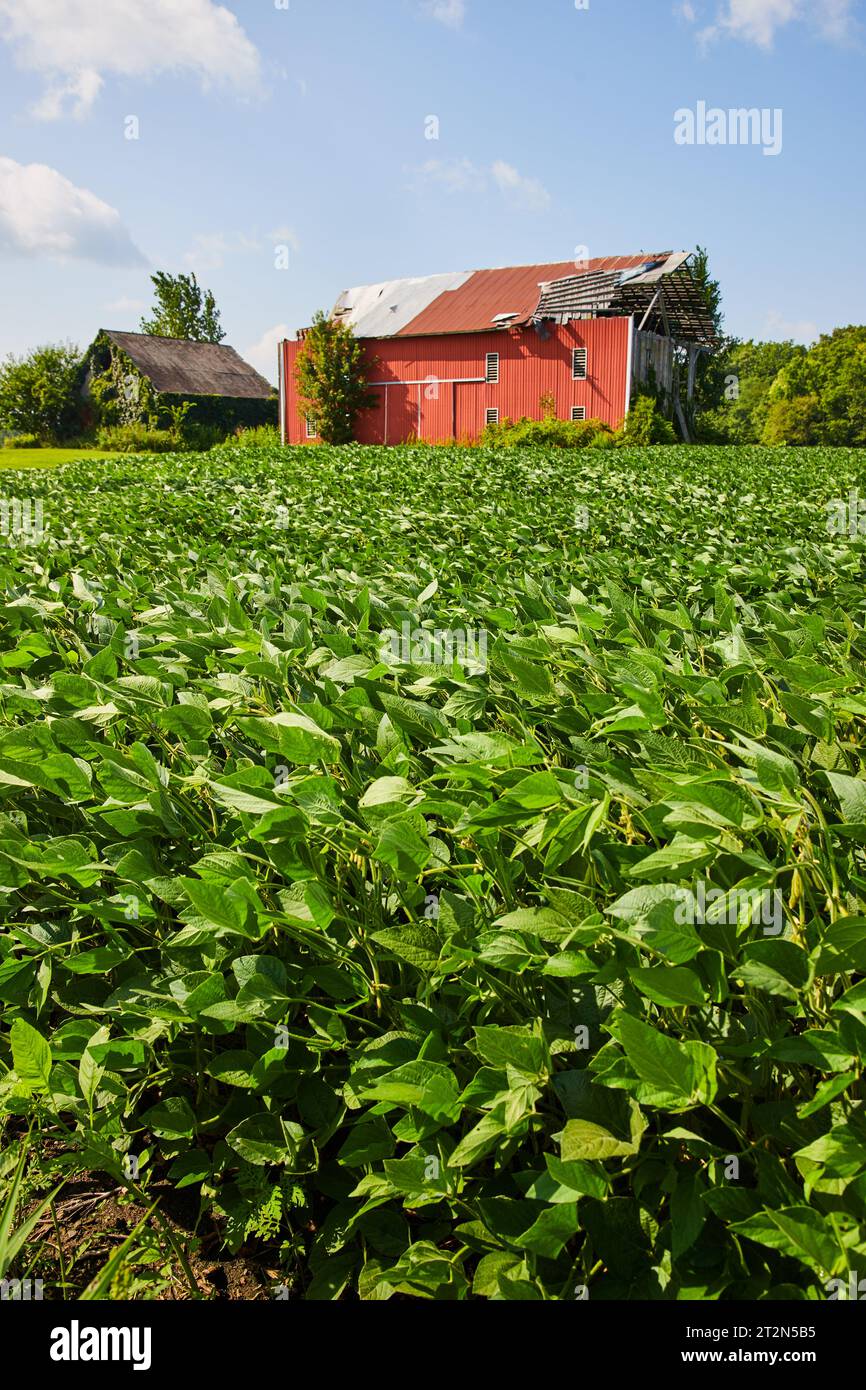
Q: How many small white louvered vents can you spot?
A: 5